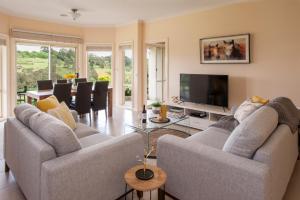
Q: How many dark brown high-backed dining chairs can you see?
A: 6